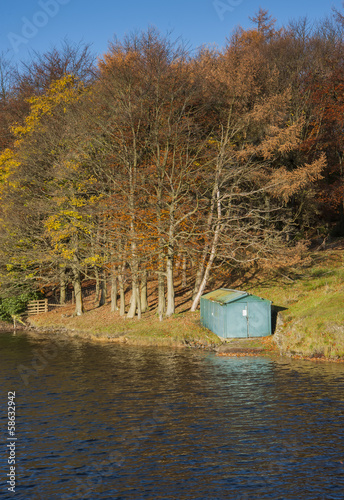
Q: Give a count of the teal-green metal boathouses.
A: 1